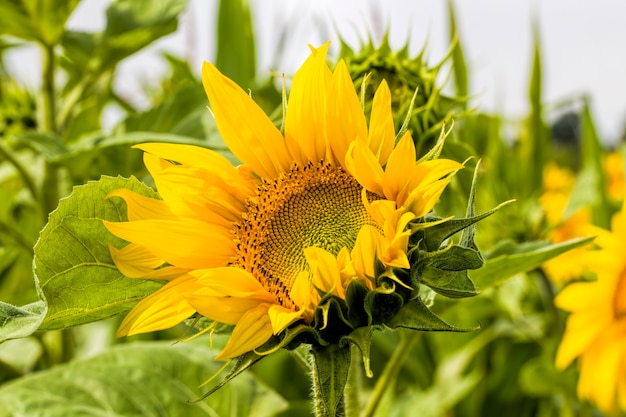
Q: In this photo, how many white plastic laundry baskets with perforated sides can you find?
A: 0